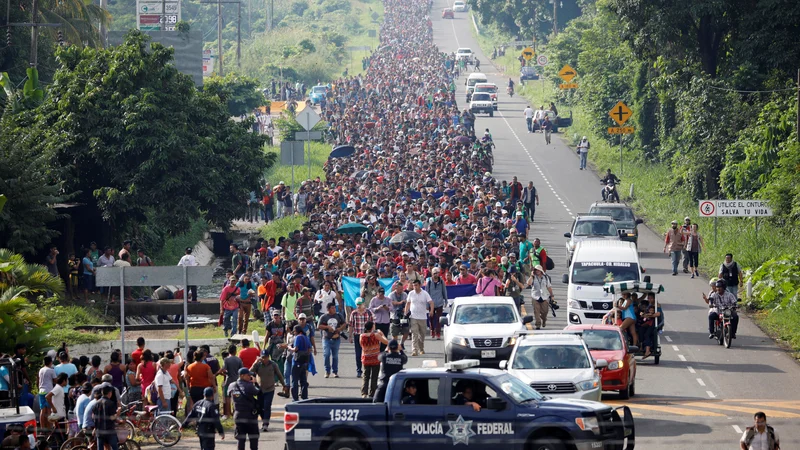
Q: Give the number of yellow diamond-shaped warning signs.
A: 3